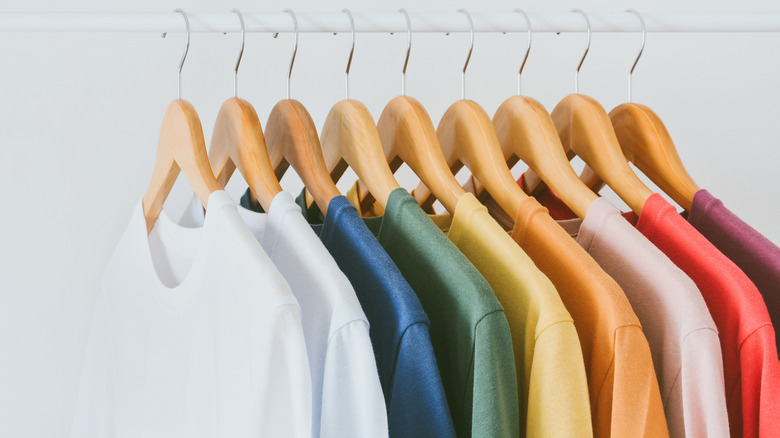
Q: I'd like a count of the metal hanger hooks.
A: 9